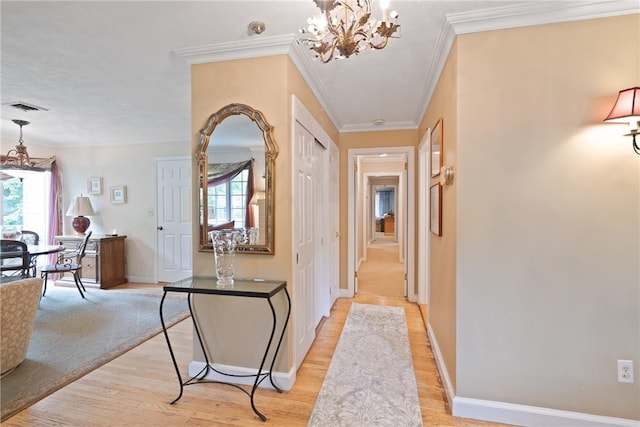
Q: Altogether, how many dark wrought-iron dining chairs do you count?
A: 3